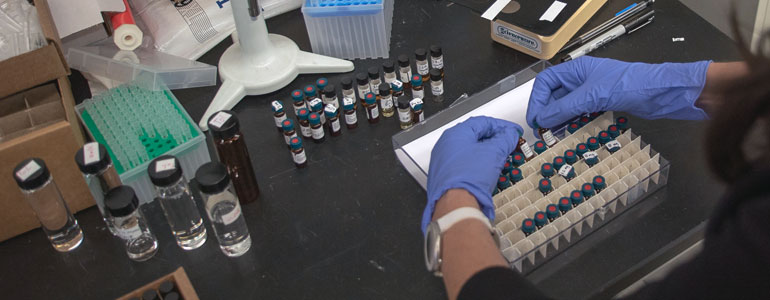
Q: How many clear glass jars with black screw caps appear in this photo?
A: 5